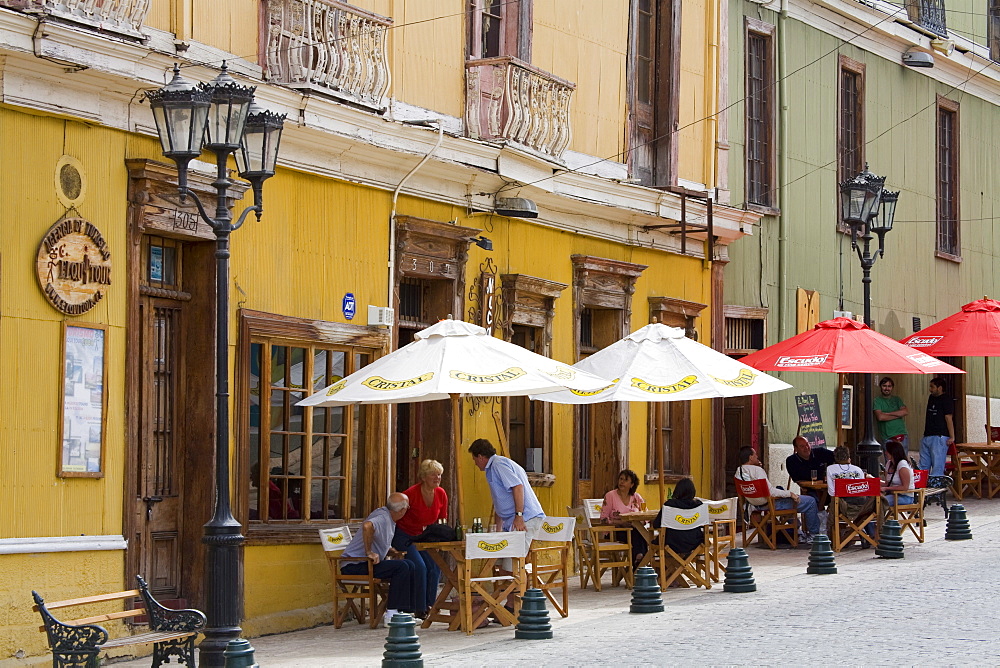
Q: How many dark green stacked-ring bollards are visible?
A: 8